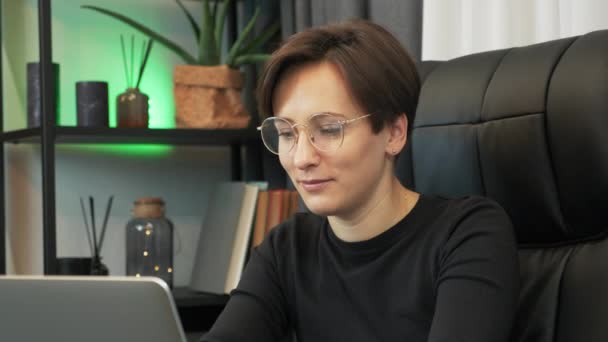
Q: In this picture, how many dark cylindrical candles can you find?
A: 2